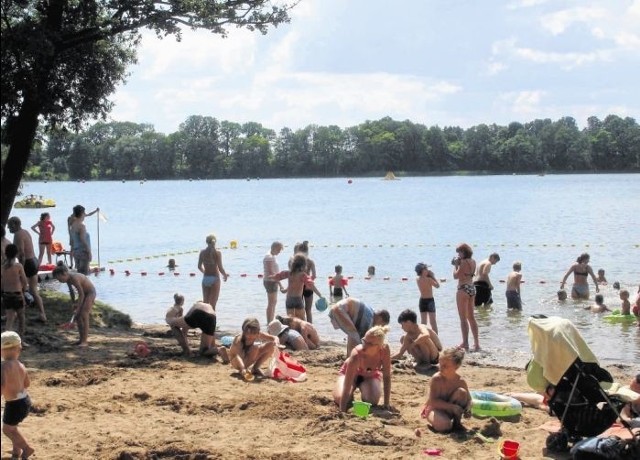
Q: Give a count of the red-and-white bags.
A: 1